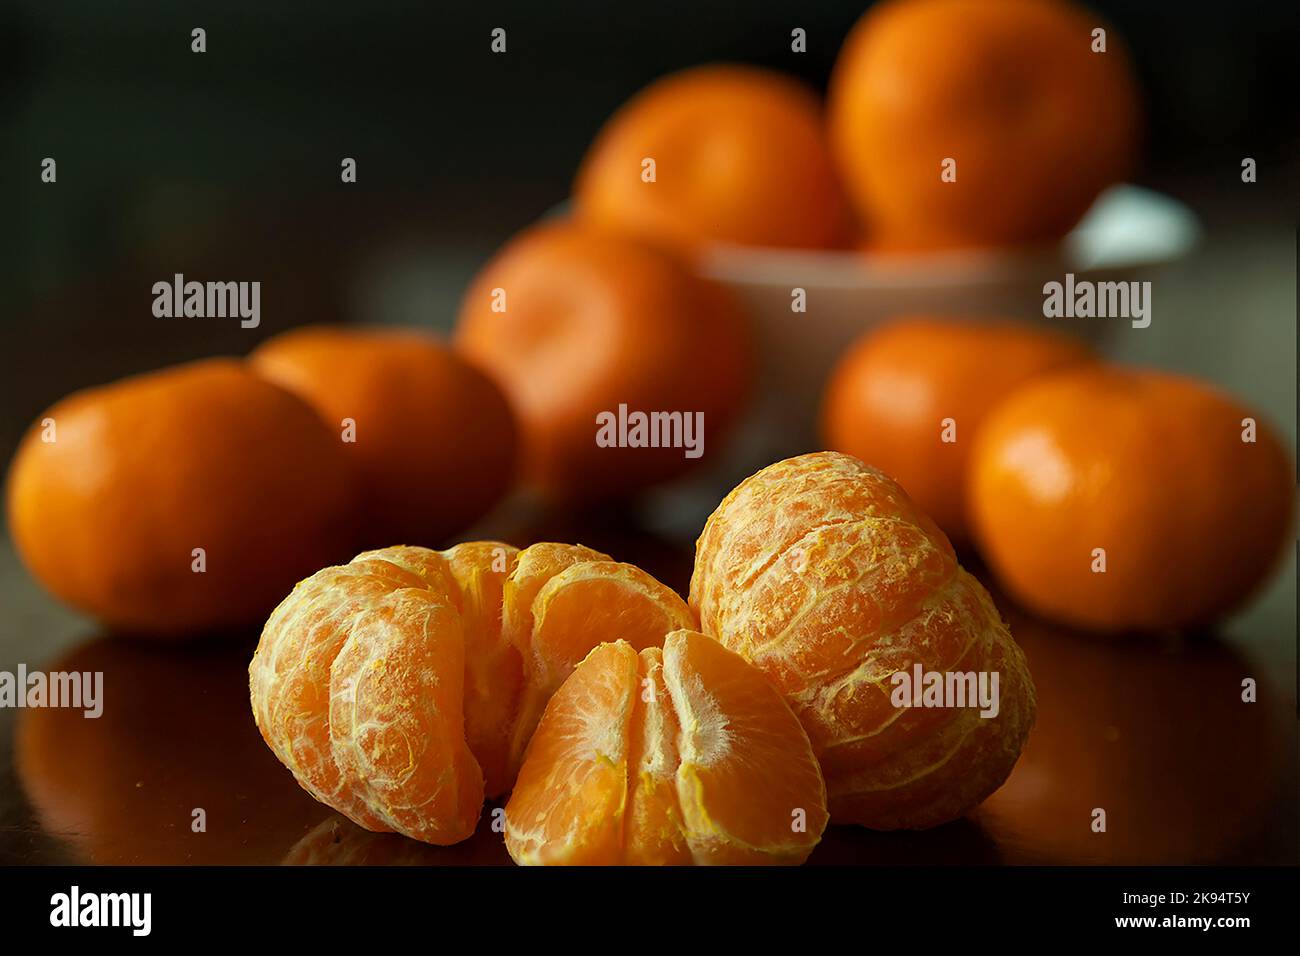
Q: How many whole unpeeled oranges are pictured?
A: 7